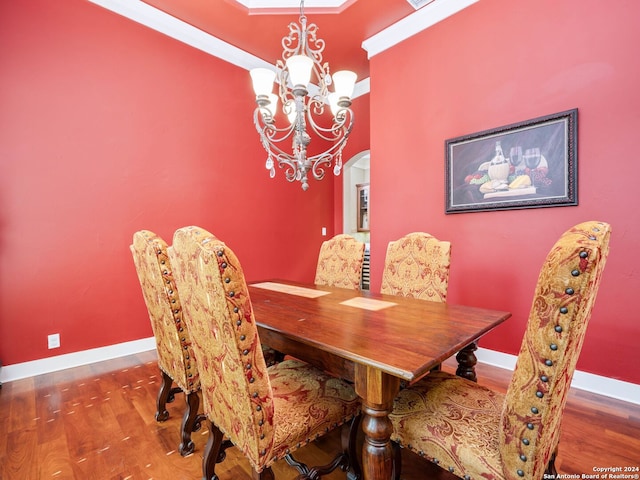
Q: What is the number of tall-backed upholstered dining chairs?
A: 5